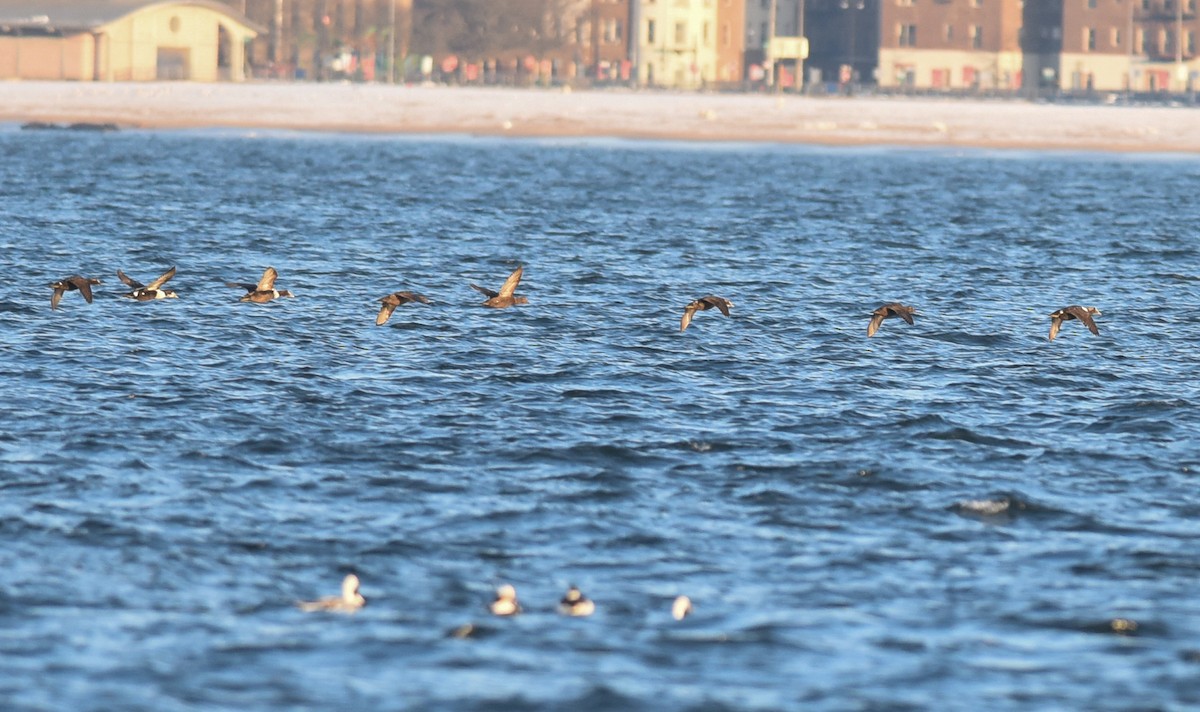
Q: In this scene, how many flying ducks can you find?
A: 8